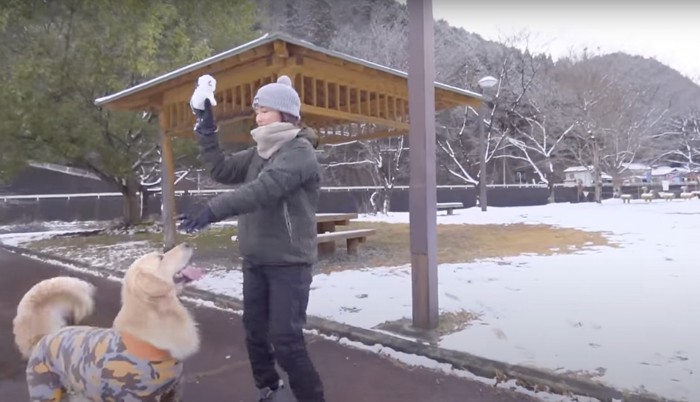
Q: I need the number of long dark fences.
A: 1